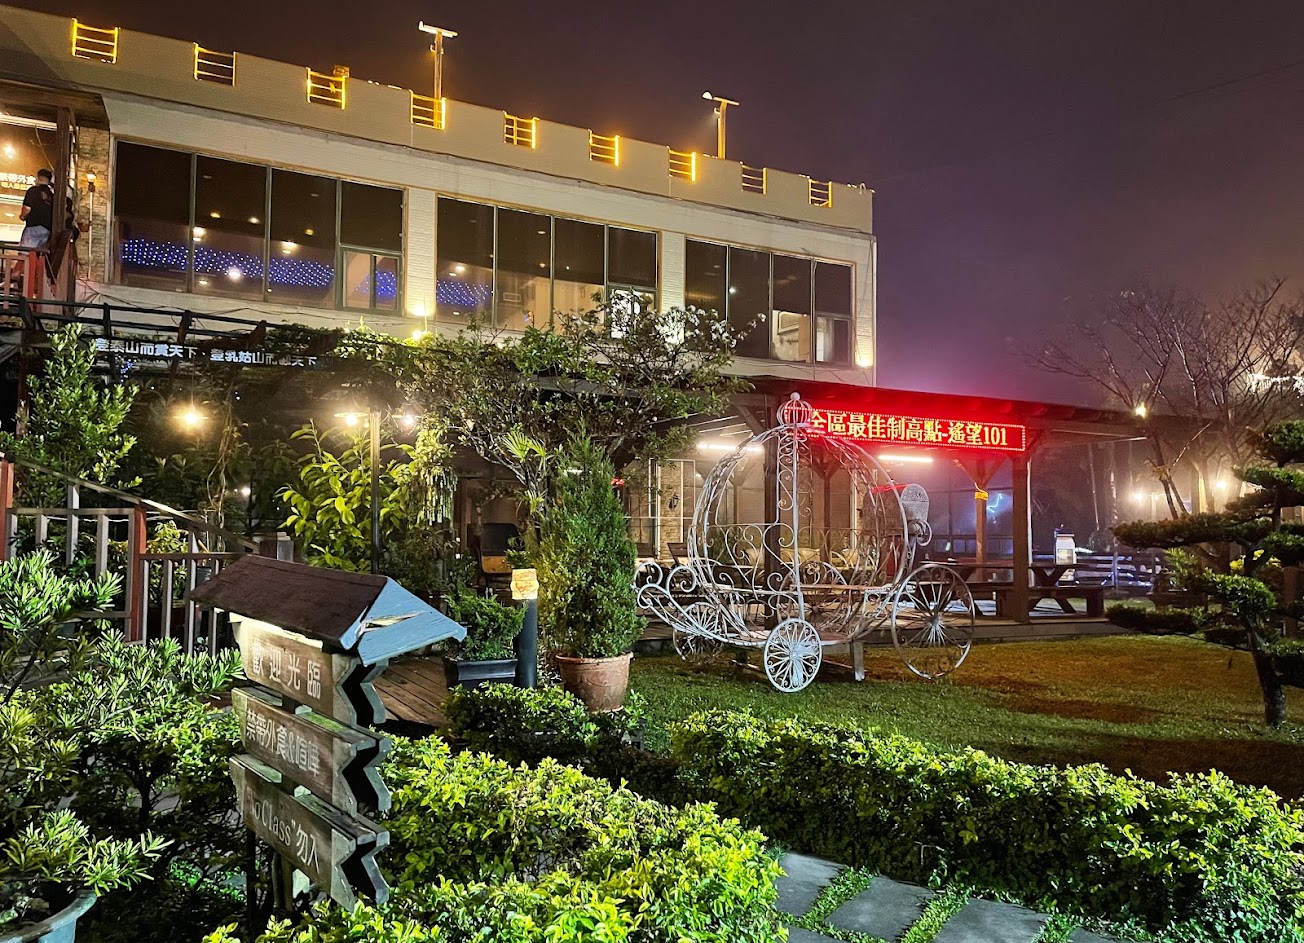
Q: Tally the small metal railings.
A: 9